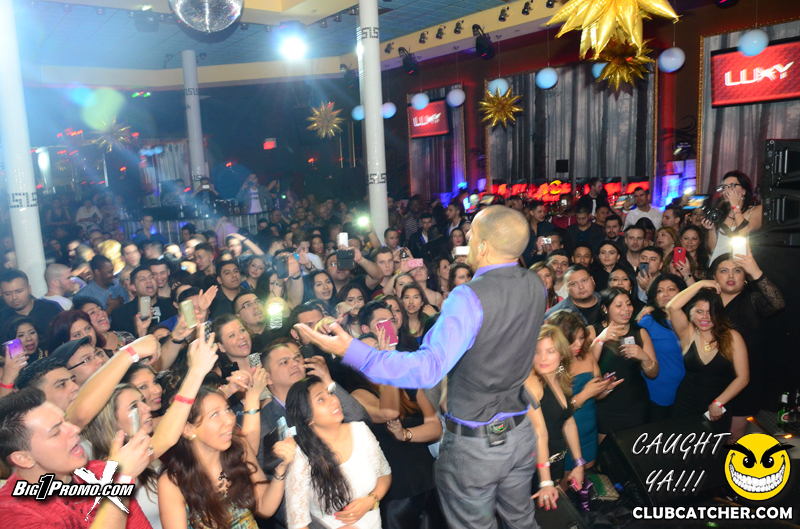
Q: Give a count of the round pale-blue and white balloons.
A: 9